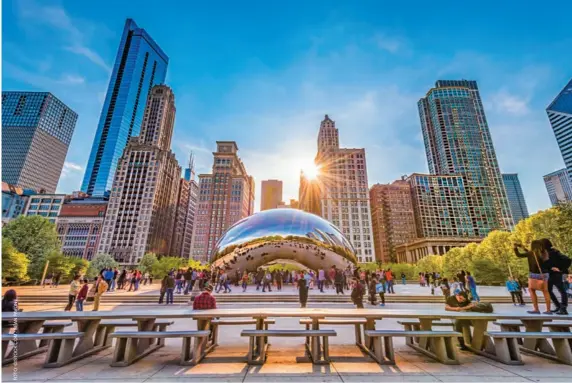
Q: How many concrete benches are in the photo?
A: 11